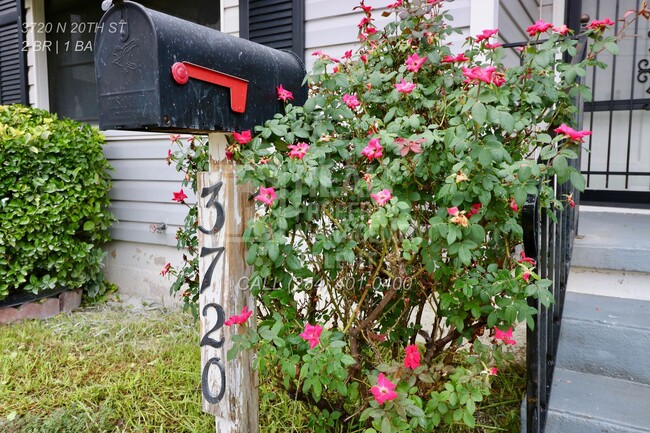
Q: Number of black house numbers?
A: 4